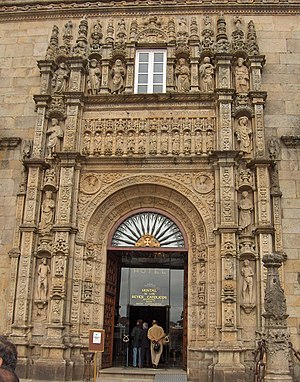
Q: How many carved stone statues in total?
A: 12